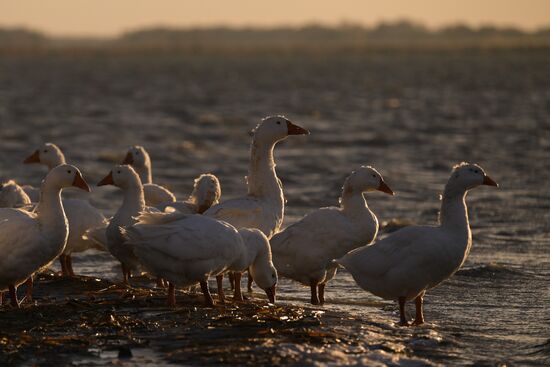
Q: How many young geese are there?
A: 0